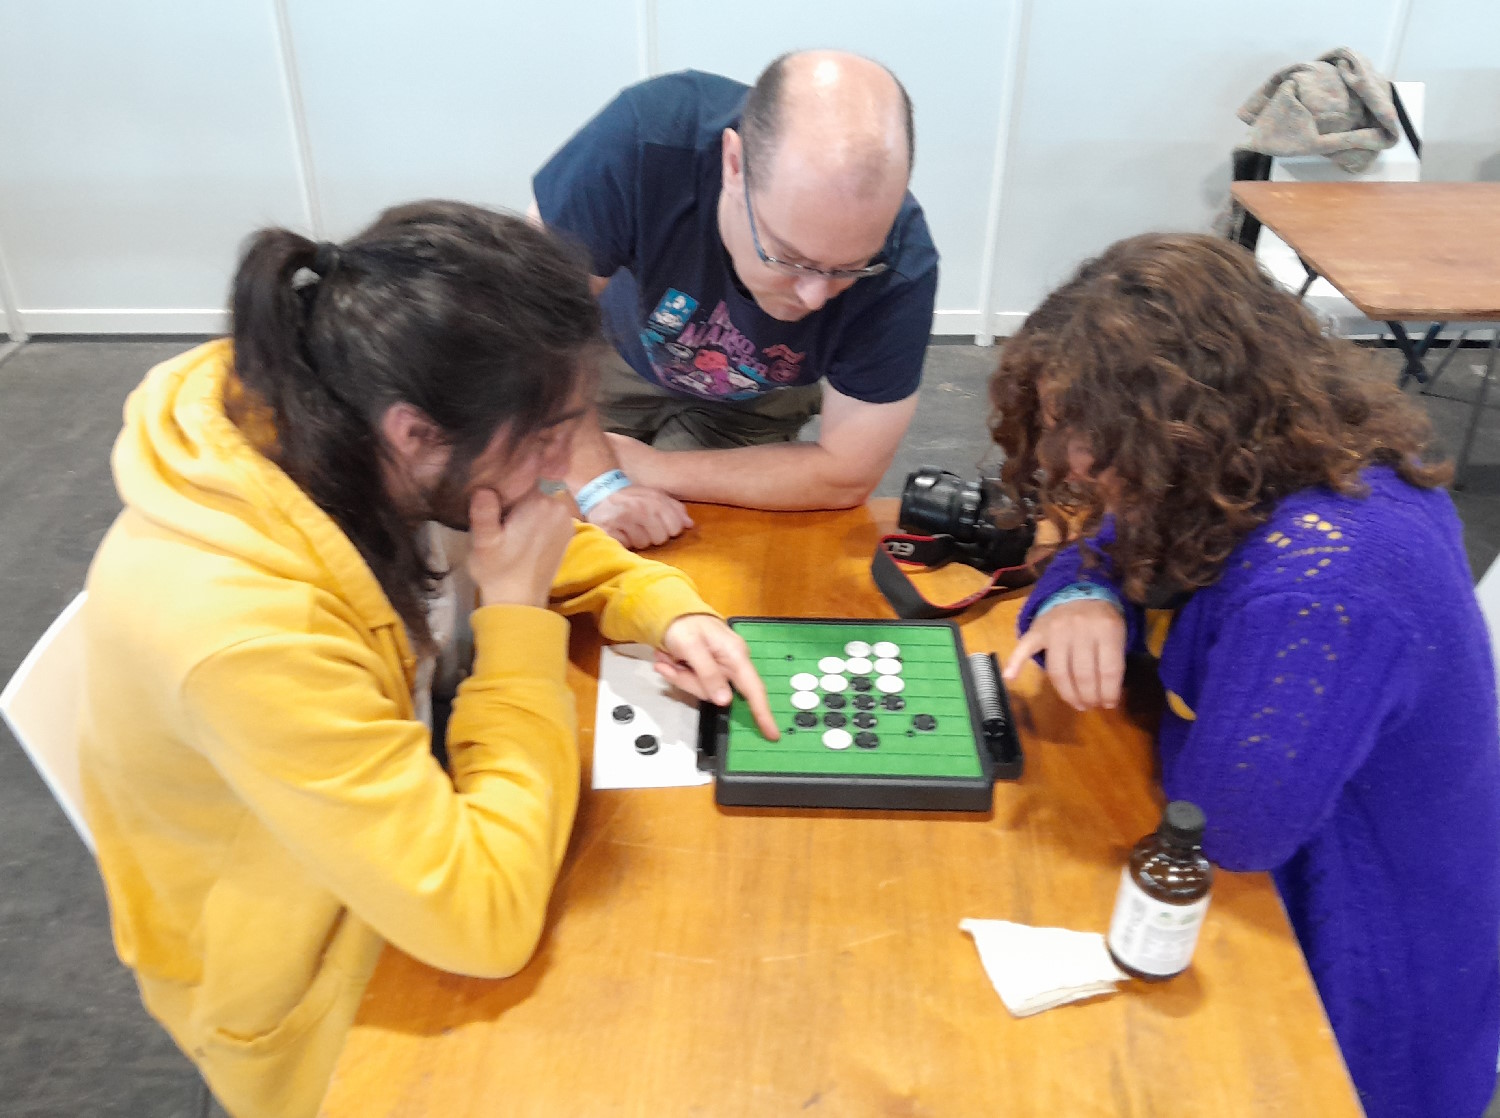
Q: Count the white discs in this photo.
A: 10